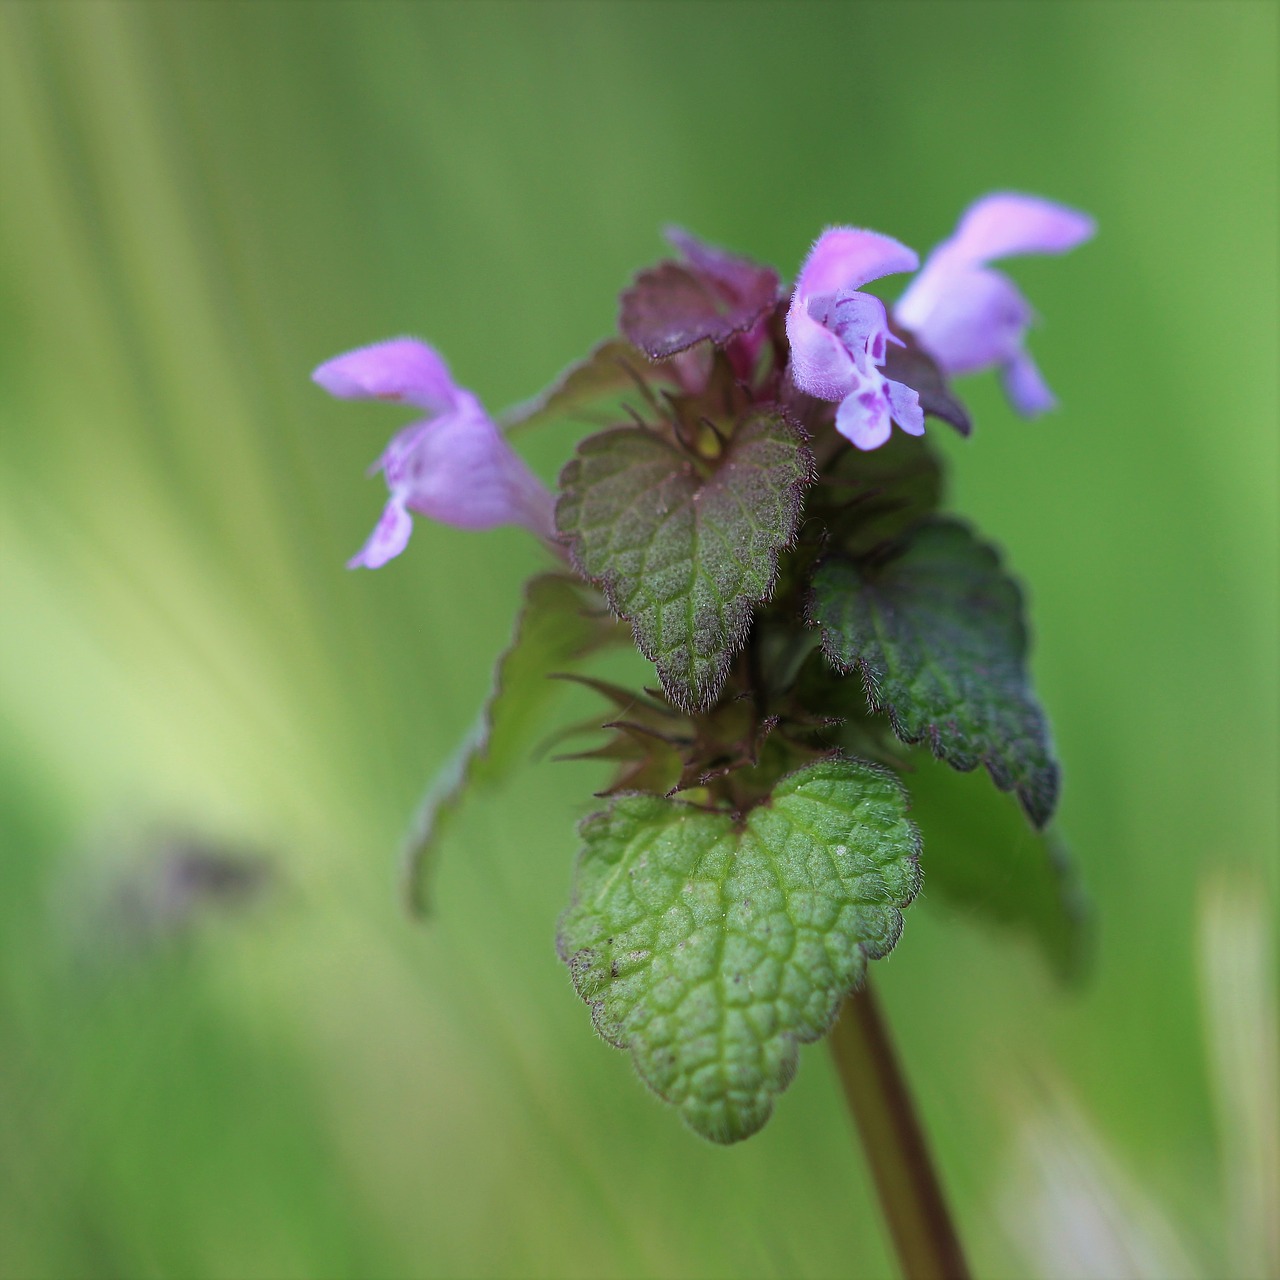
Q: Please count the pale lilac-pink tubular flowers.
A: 3